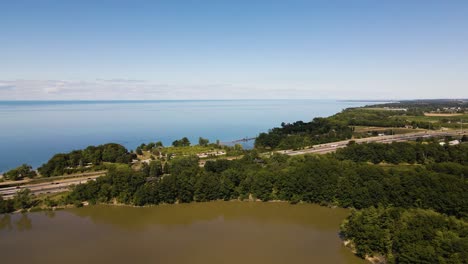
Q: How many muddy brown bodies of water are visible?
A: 1